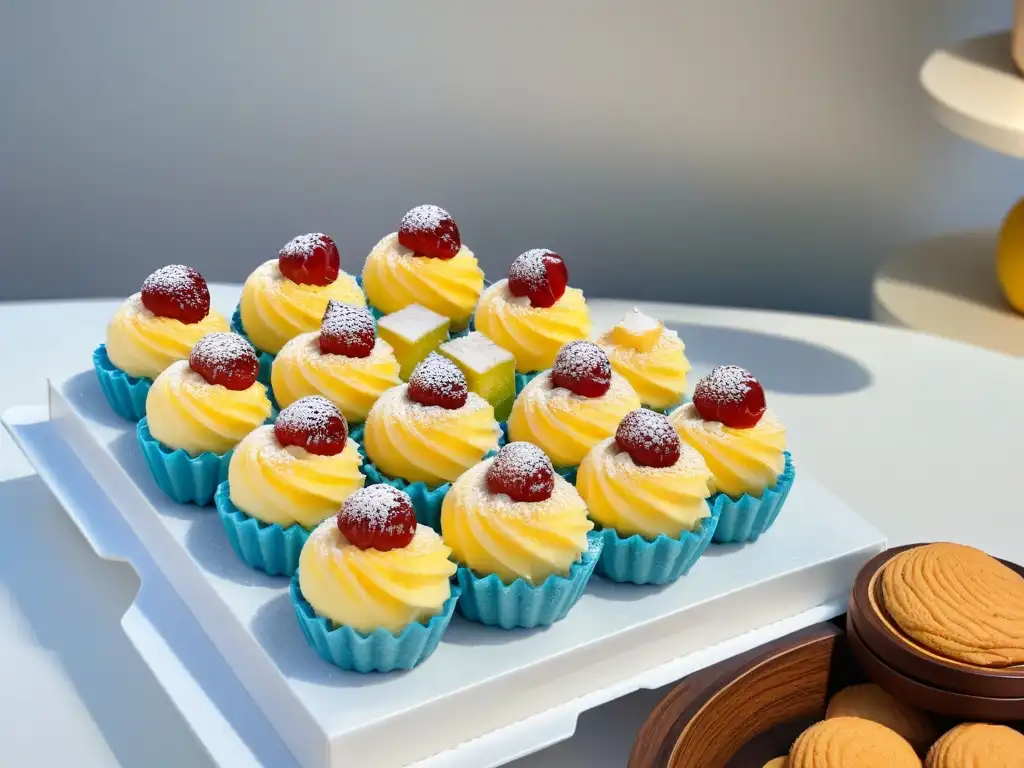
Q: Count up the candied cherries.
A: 13